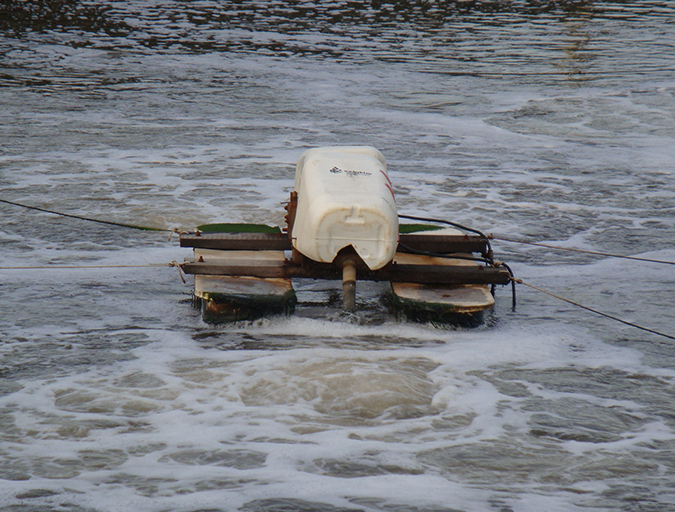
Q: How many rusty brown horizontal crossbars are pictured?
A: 2